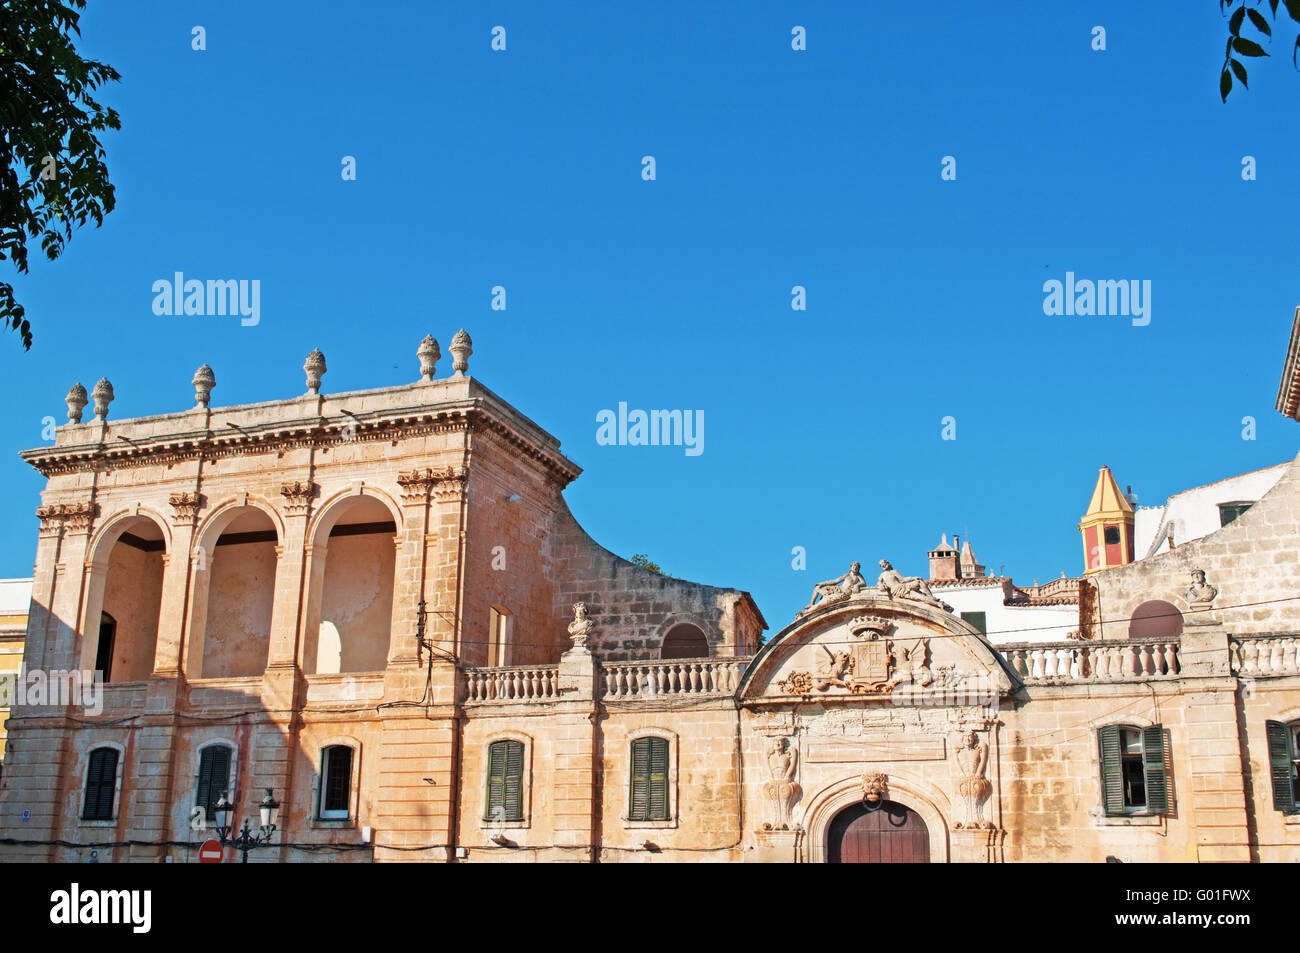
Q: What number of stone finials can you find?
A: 6